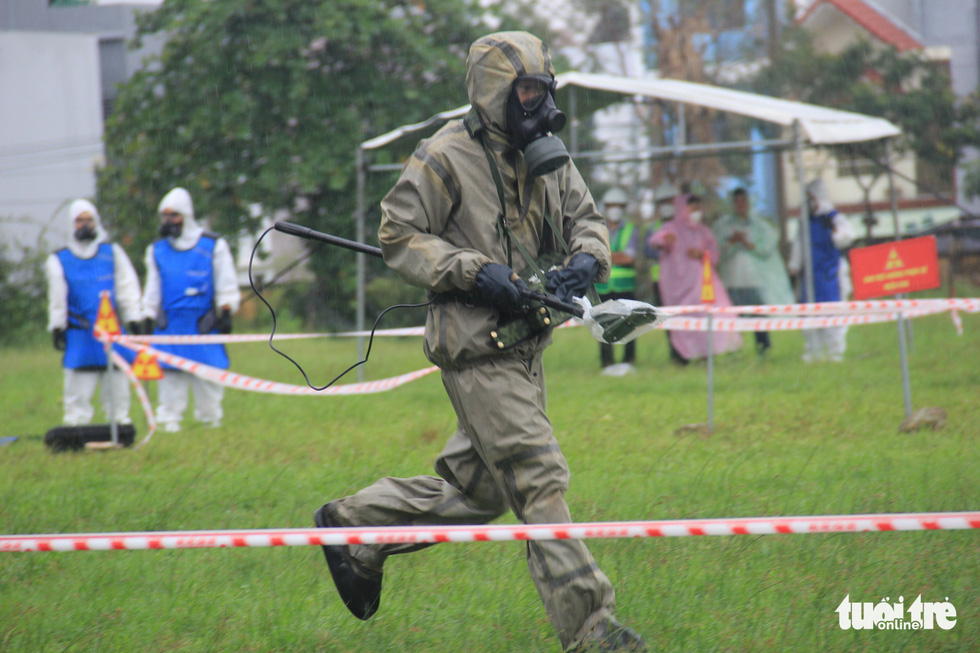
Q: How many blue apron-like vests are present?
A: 3